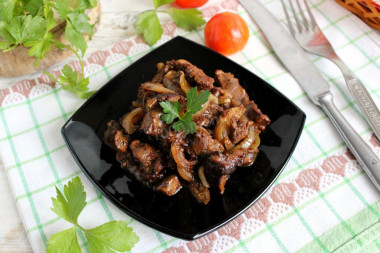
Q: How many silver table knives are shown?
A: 1